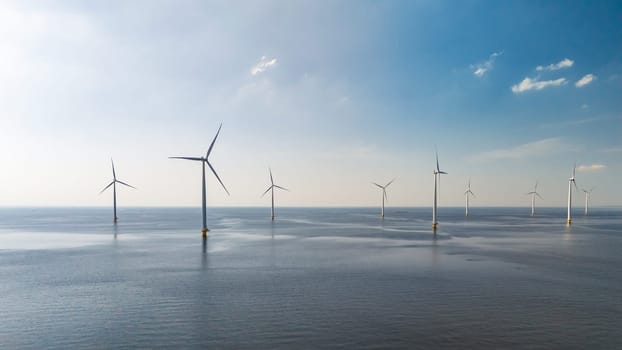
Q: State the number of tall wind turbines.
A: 9